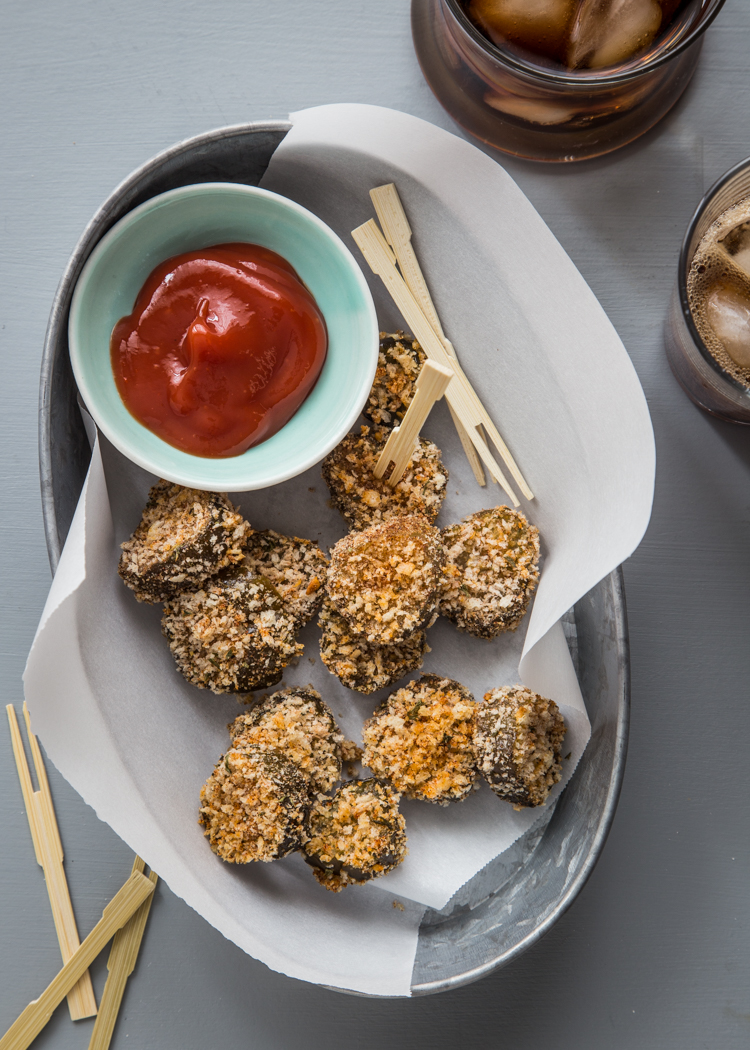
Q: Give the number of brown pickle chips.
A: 13